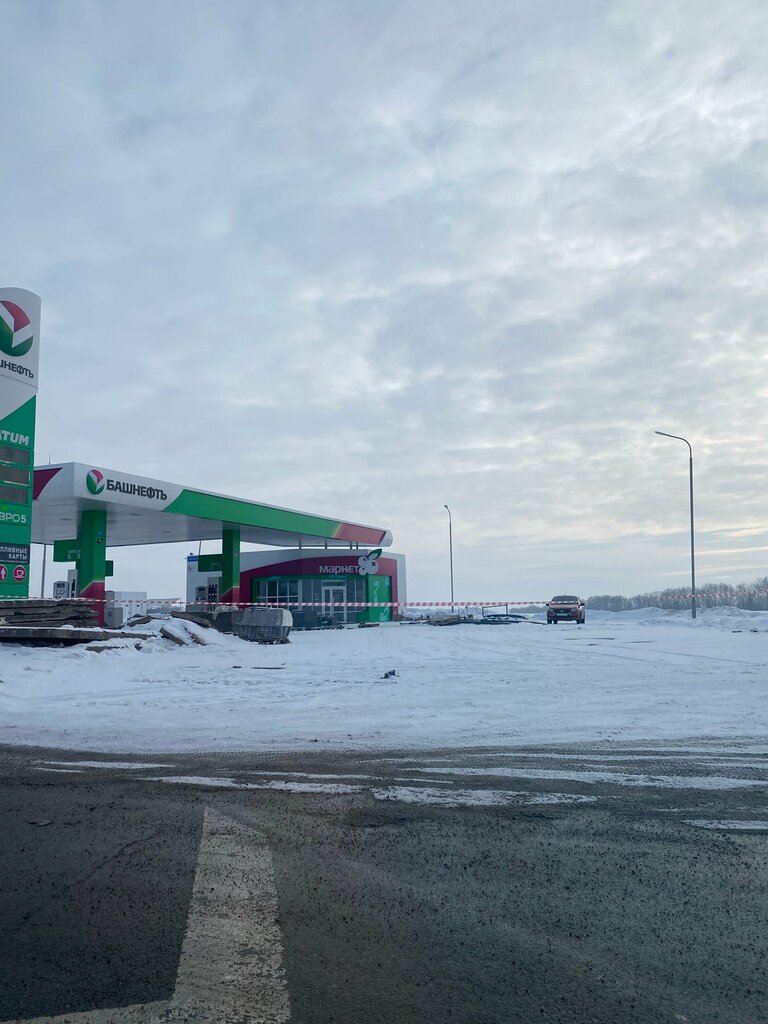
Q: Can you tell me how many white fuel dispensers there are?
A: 2